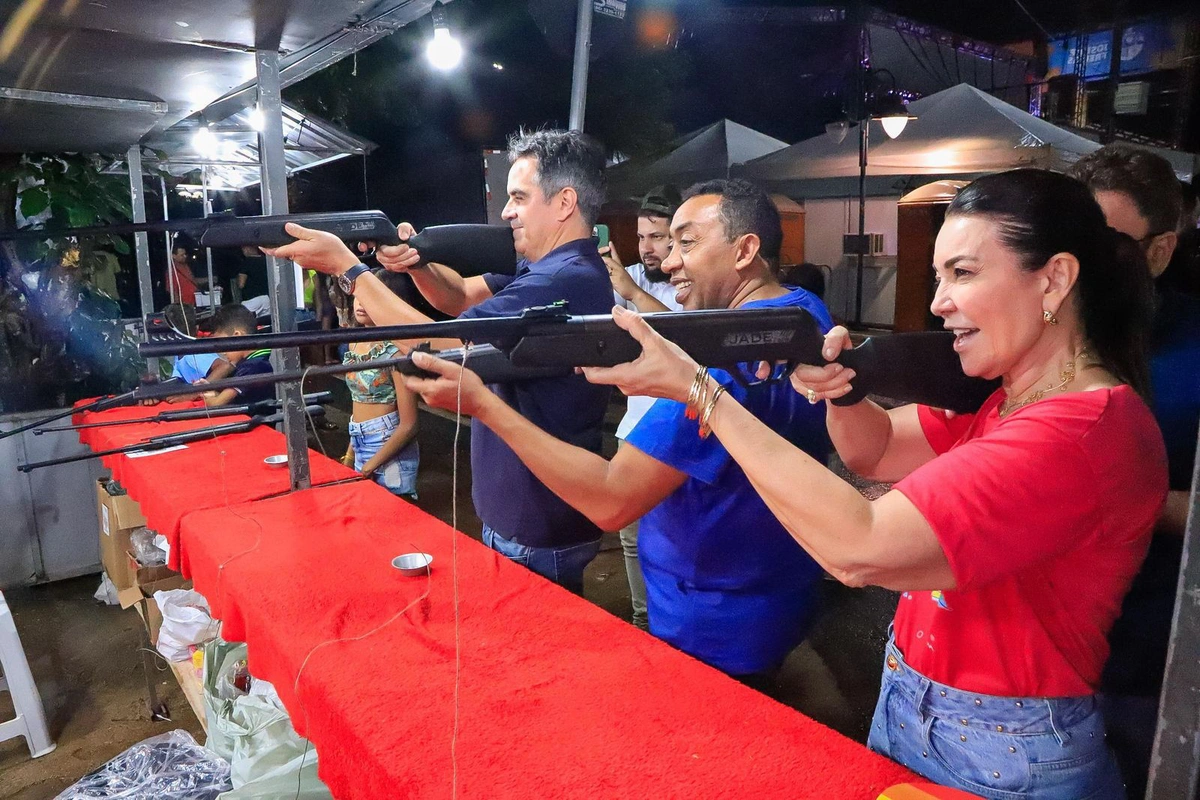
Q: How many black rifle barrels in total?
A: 6